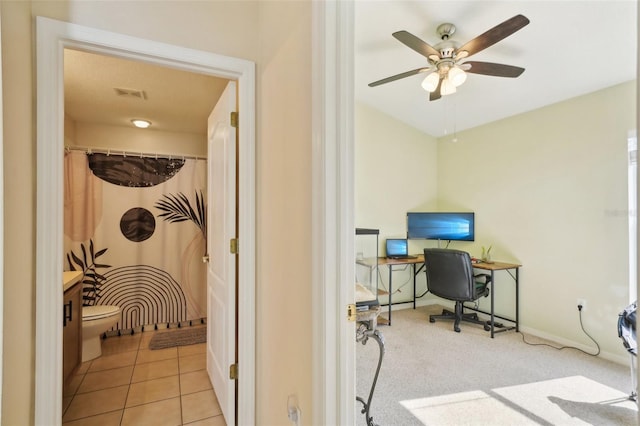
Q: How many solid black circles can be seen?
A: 1